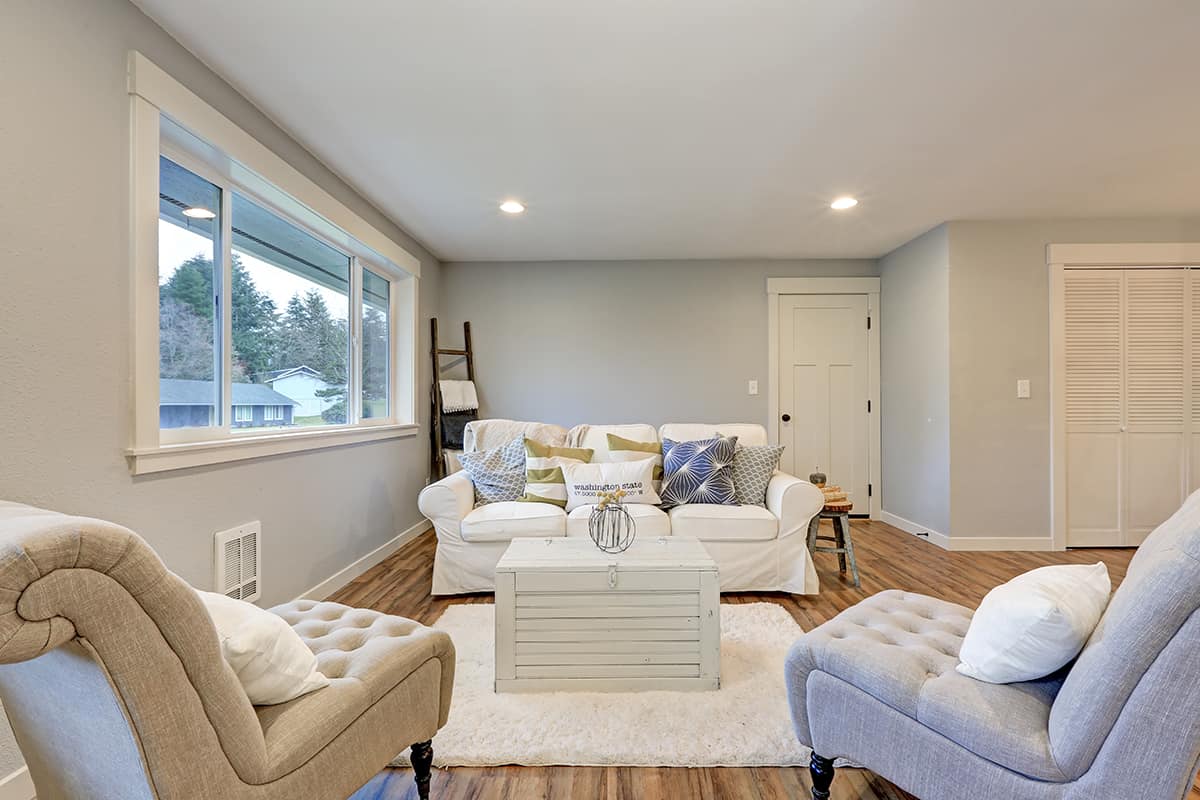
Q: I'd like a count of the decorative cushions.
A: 8